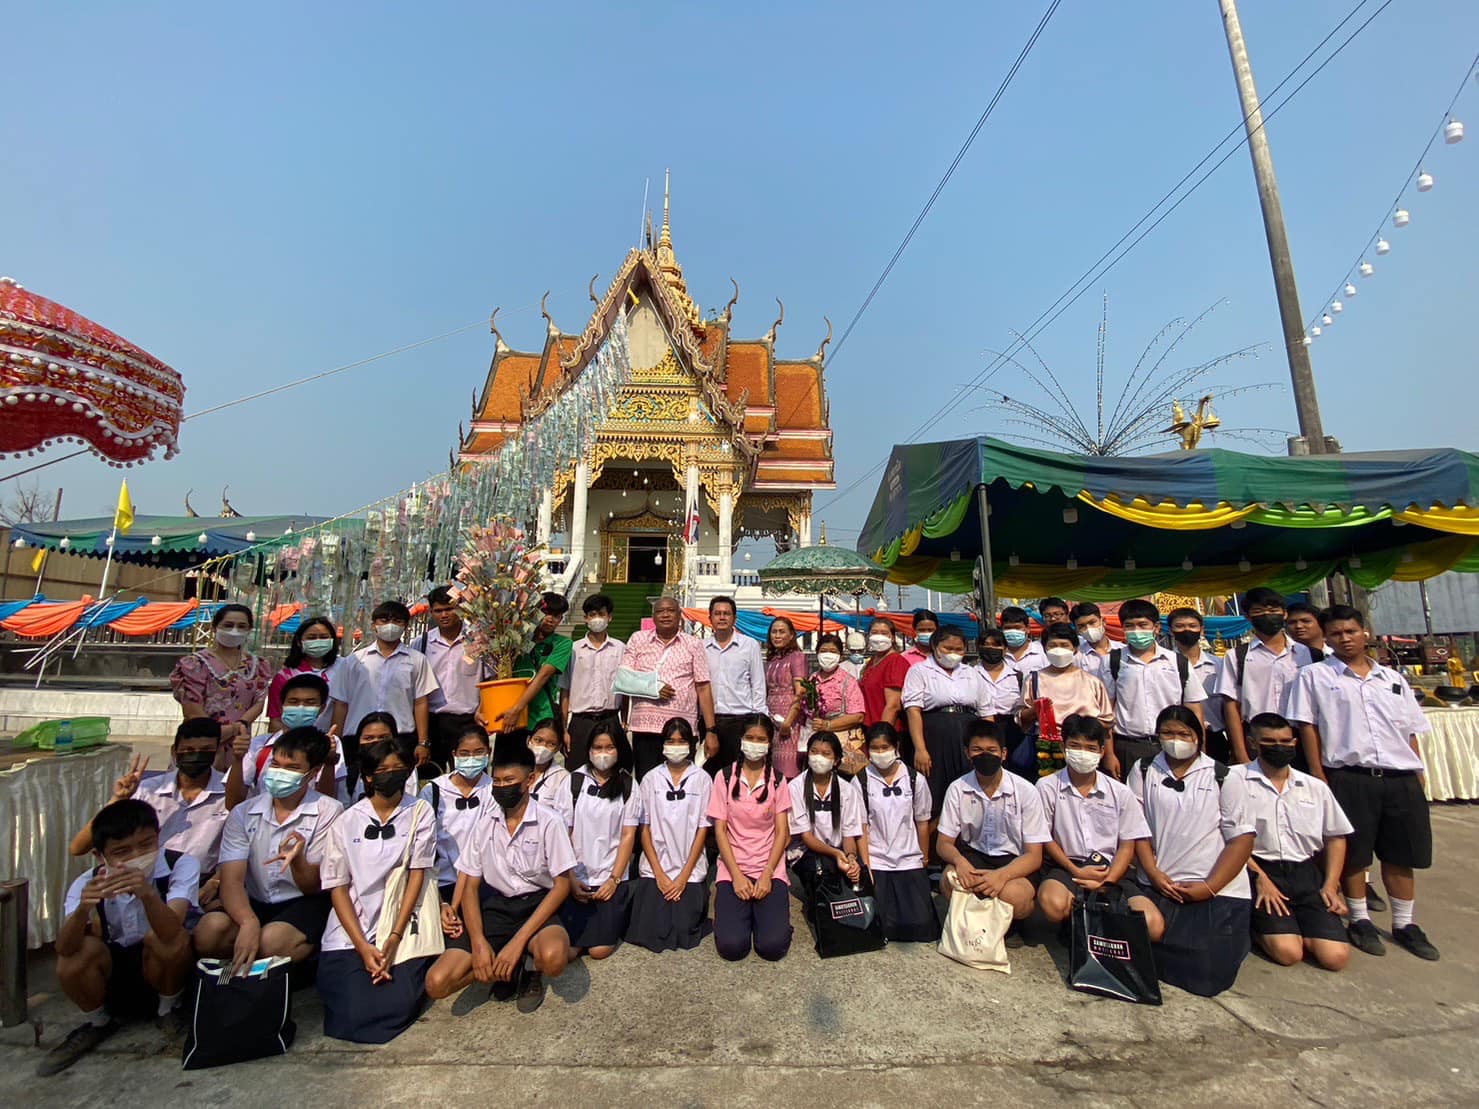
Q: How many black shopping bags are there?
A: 3